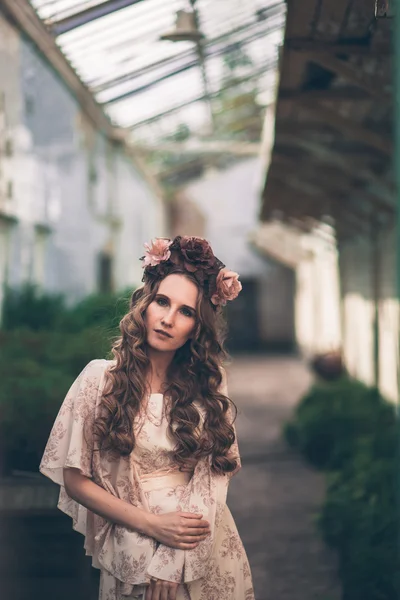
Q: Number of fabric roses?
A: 3